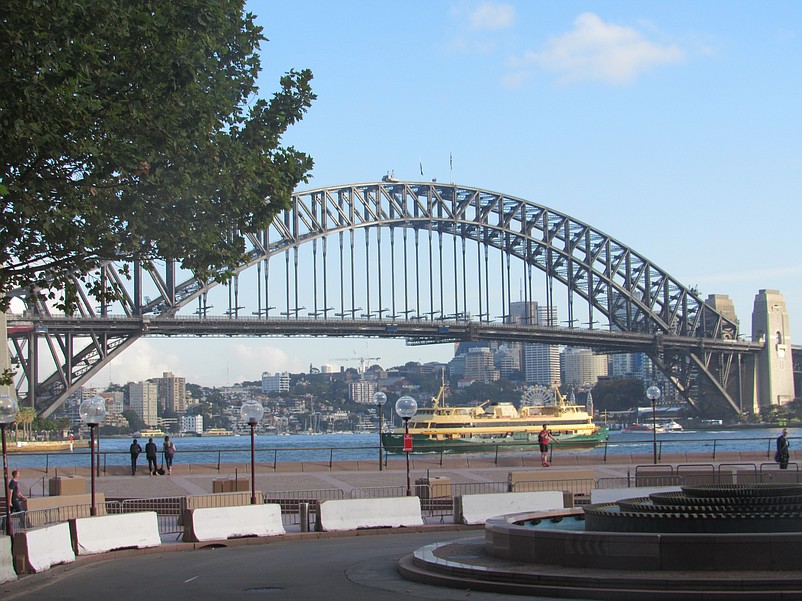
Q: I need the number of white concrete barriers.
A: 7